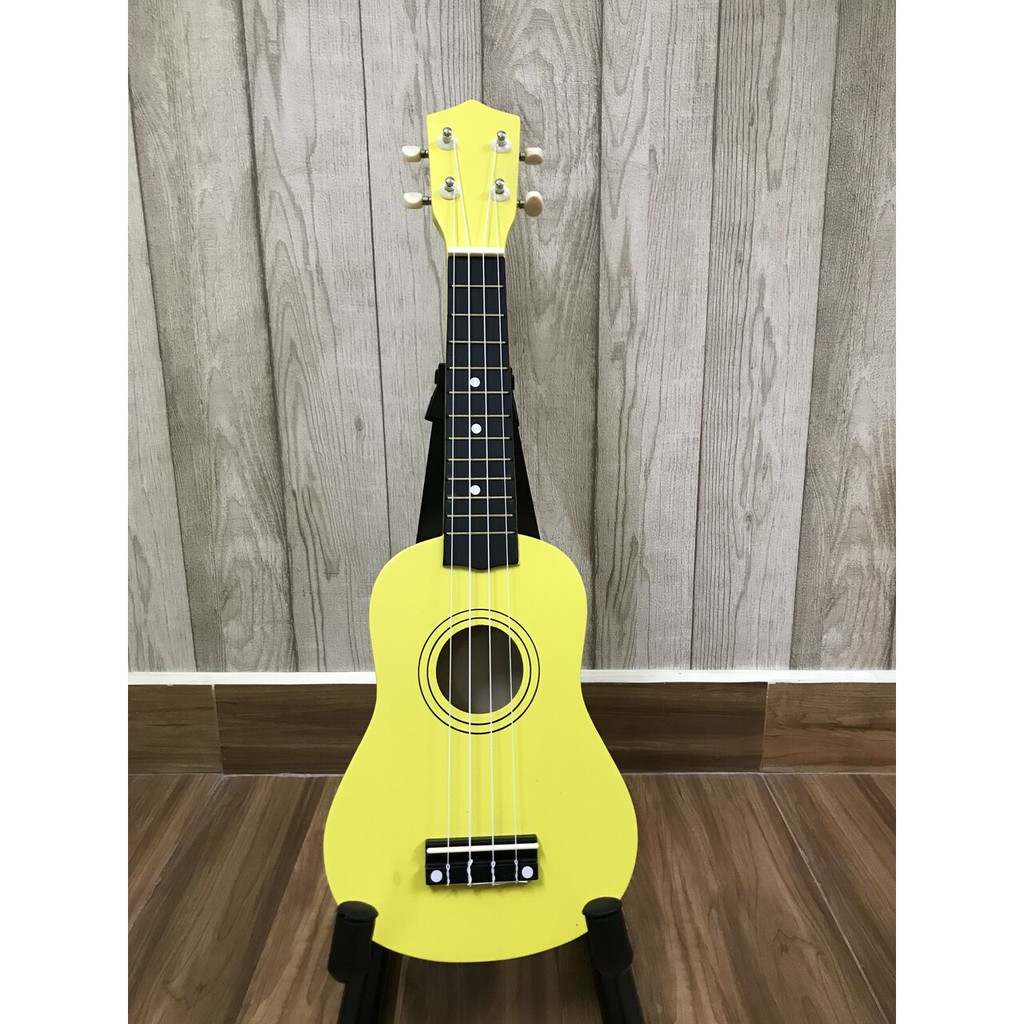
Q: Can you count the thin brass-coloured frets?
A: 12